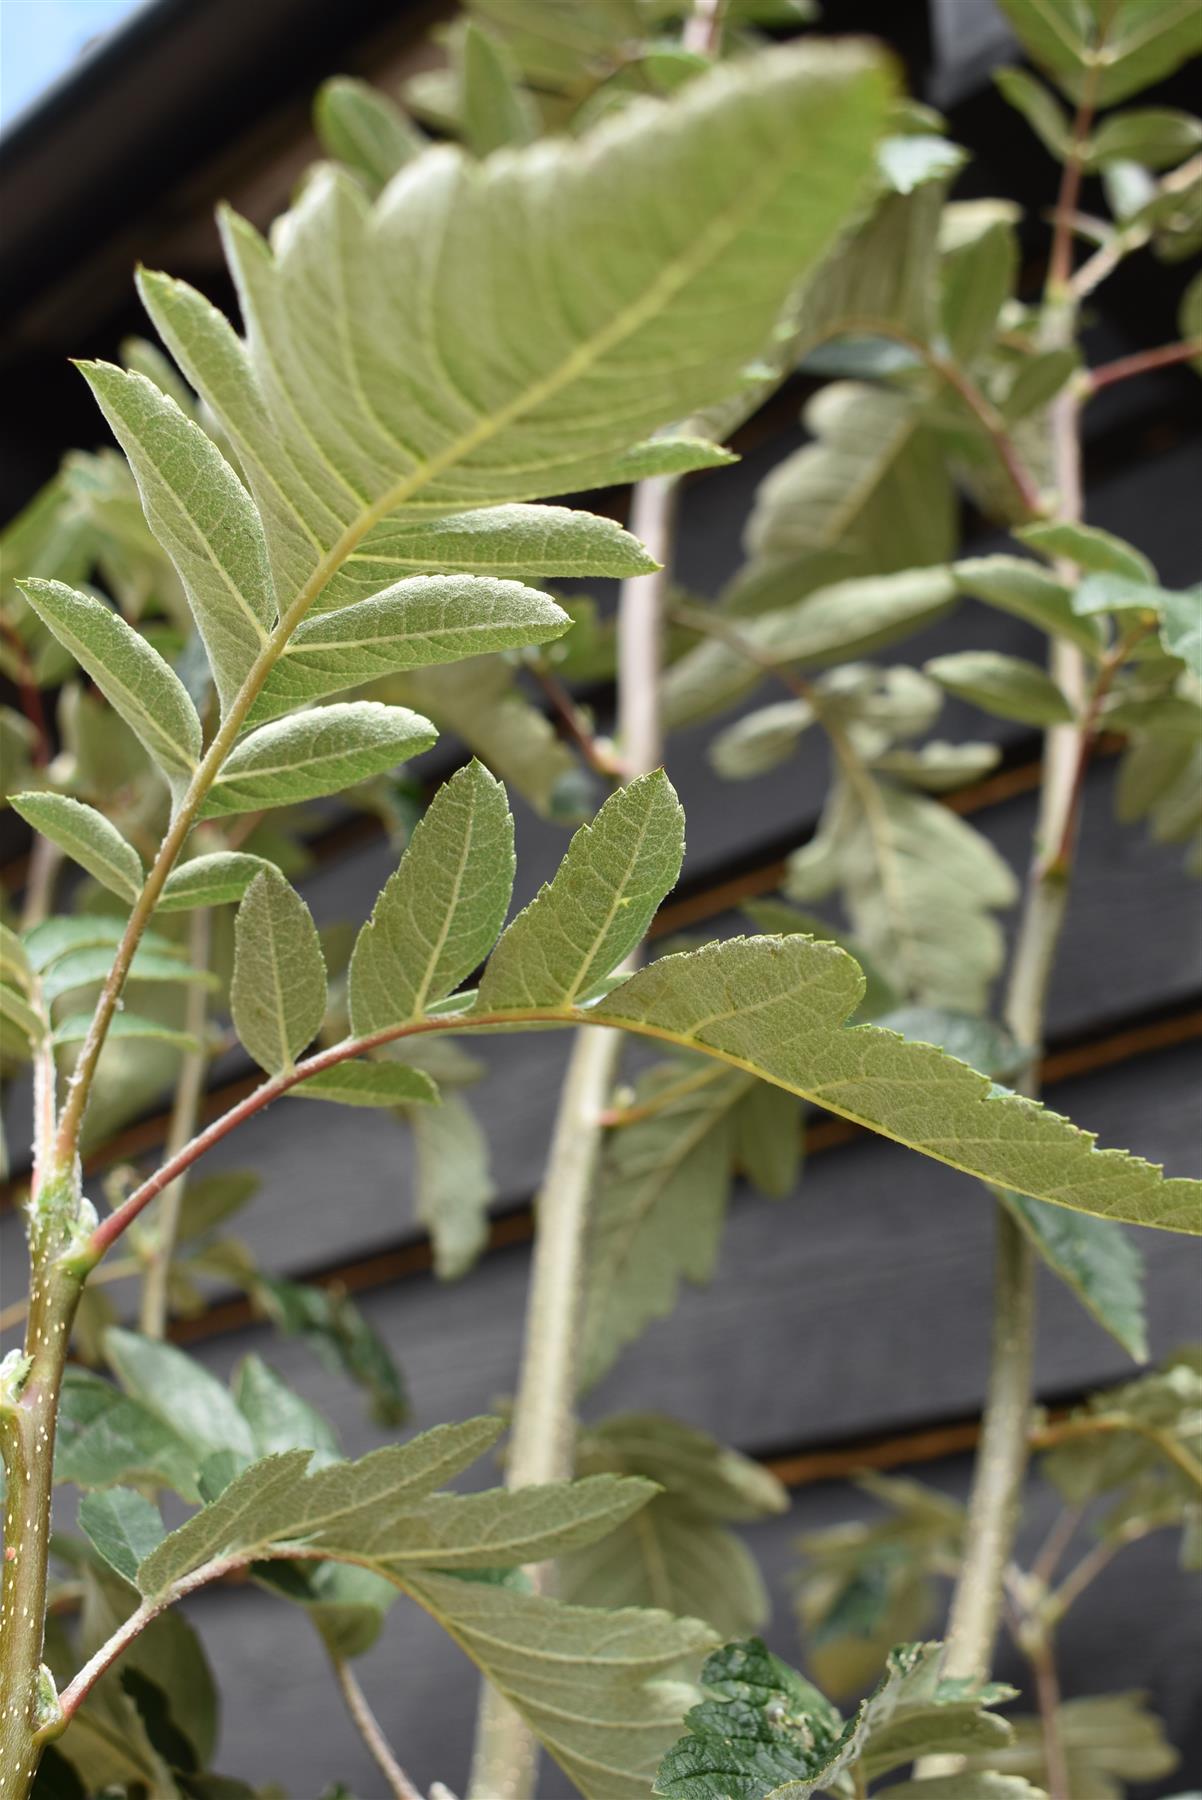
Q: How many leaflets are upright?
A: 3